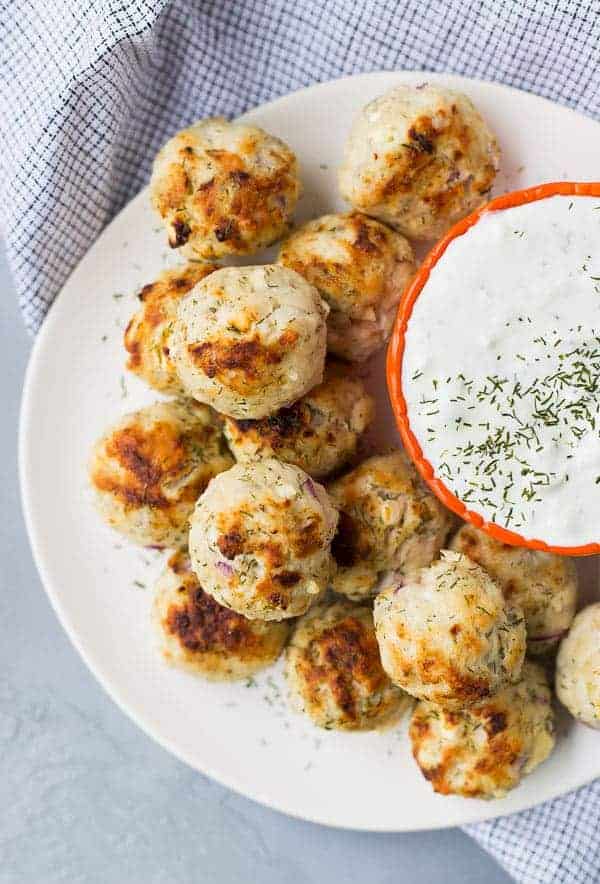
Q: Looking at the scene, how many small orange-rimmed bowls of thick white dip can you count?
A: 1